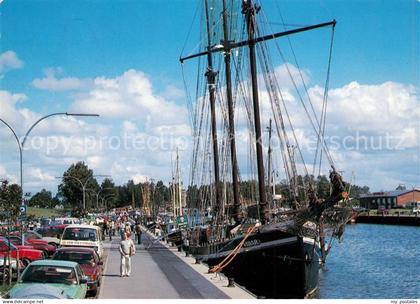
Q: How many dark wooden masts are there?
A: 3